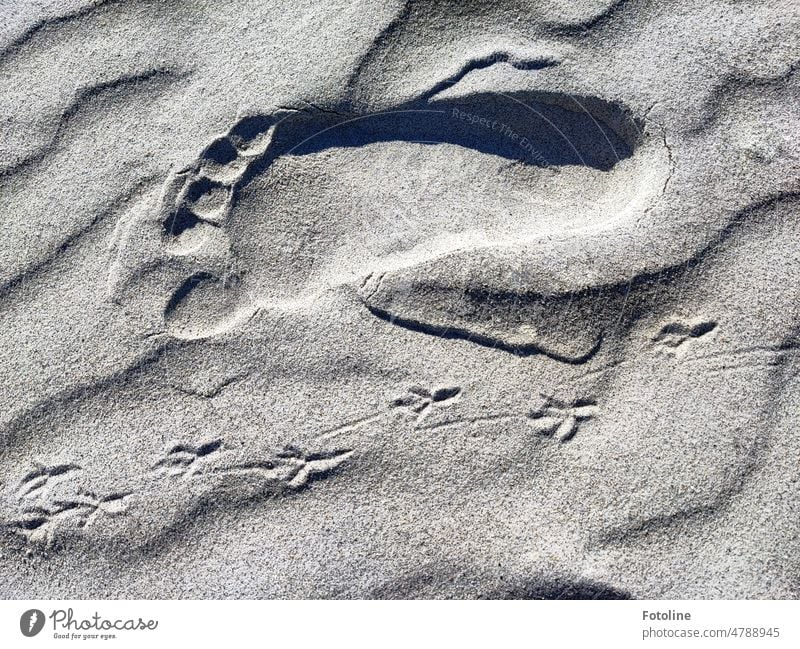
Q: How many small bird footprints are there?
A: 8